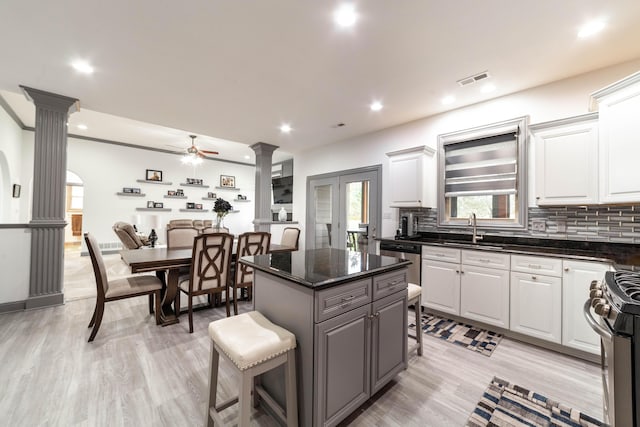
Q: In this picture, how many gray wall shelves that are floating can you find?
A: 10